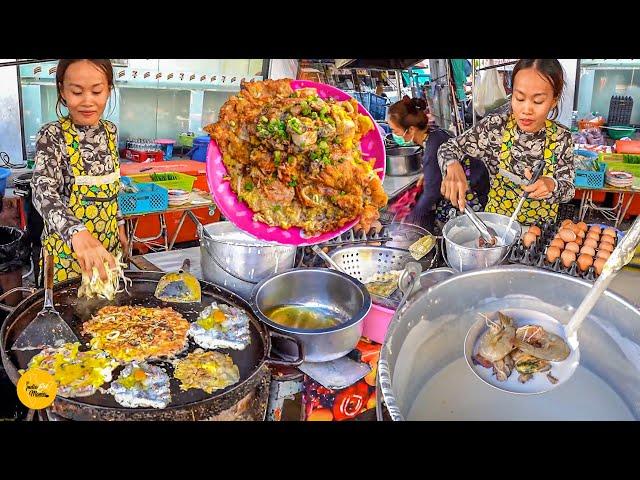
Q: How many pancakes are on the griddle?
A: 5